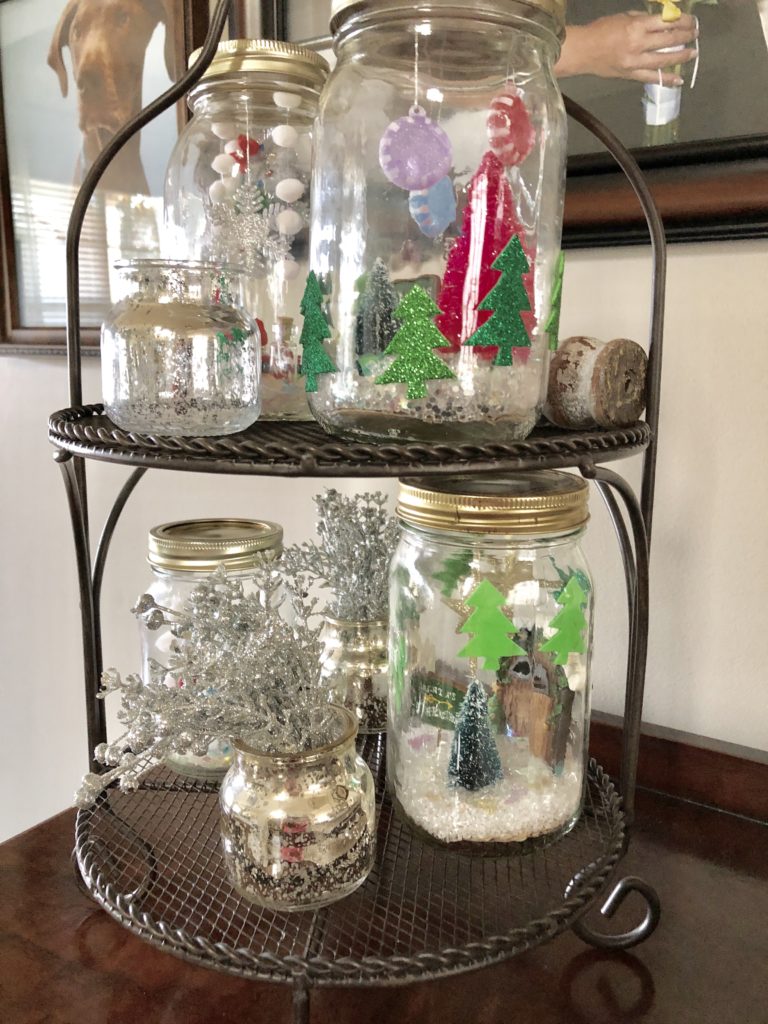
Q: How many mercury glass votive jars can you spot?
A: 3